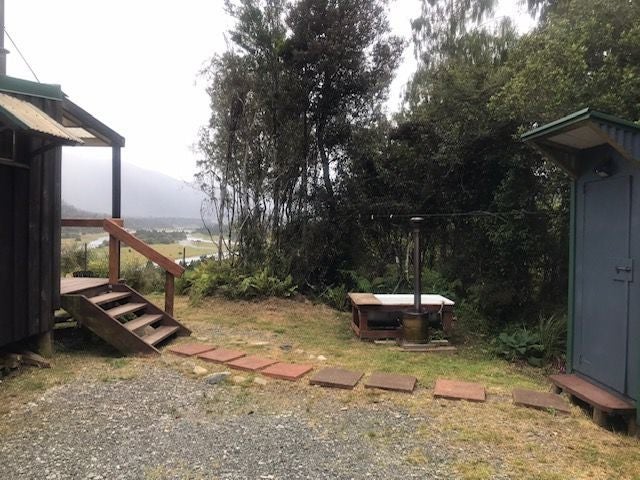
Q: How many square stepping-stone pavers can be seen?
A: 8